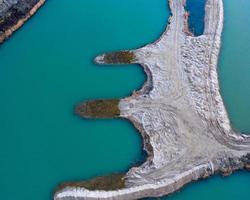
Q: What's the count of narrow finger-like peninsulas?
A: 3